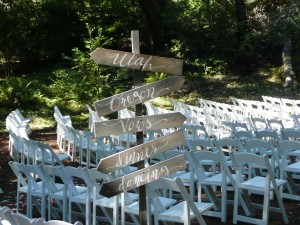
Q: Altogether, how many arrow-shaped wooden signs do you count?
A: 5